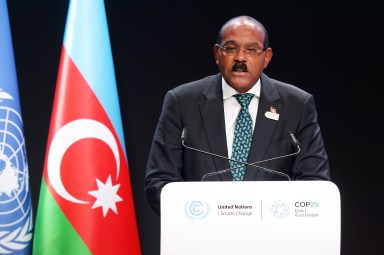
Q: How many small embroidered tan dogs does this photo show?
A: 0